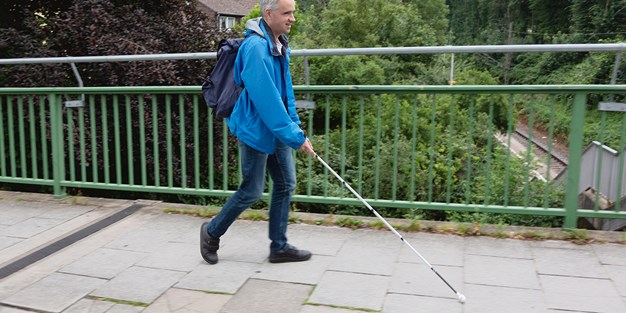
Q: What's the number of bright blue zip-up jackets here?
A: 1